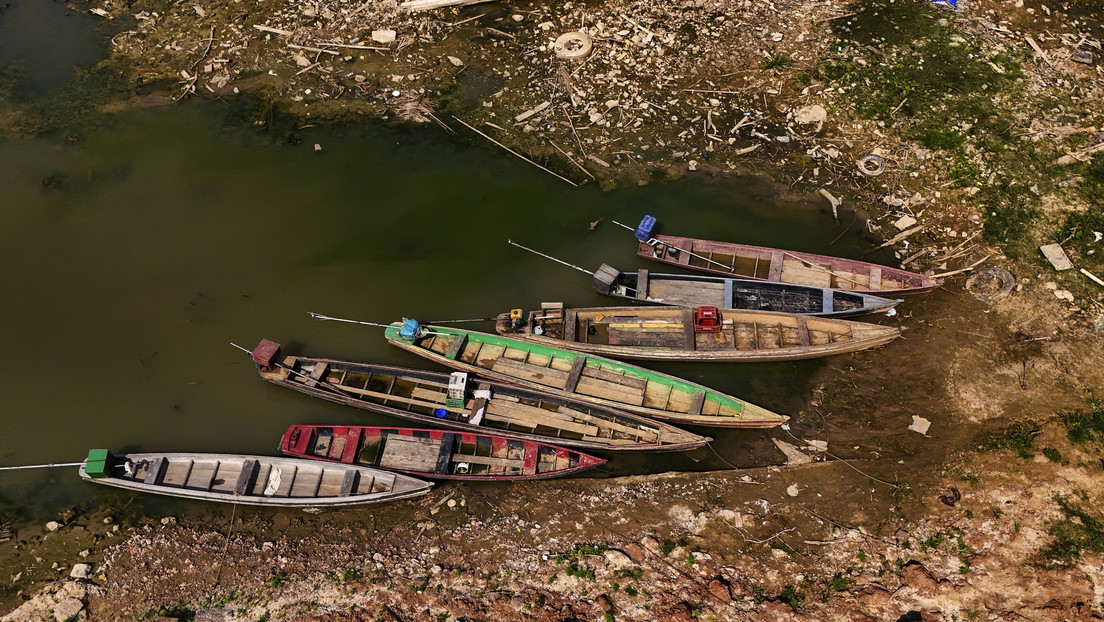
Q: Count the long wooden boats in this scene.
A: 7